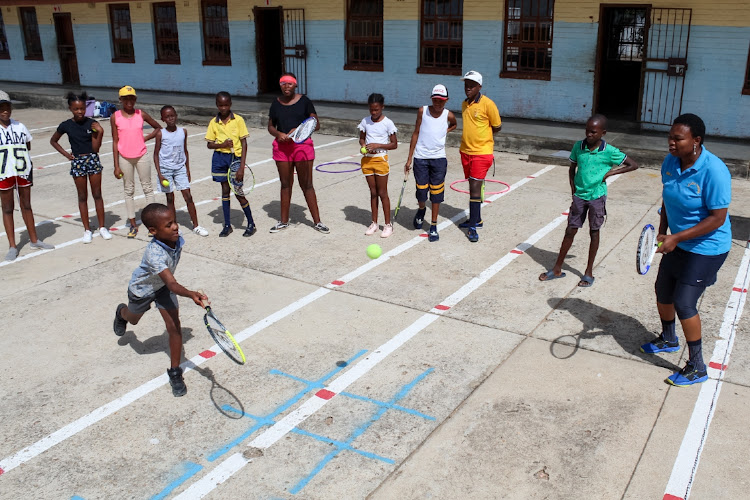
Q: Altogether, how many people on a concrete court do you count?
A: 12